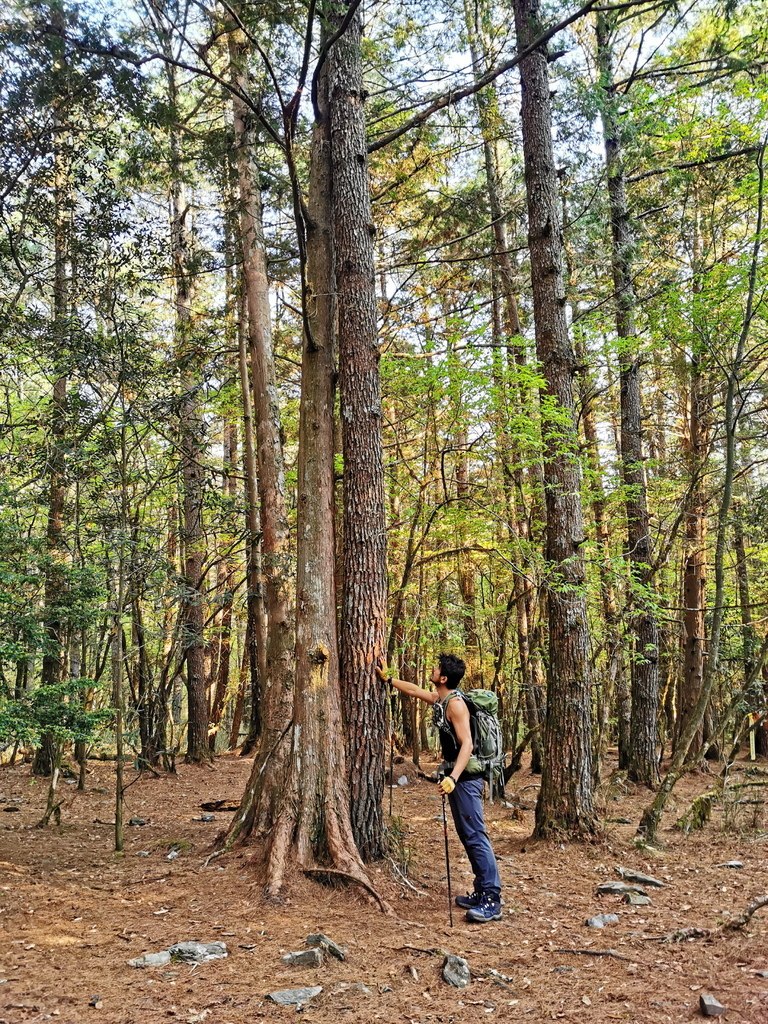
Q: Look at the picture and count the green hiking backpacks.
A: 1